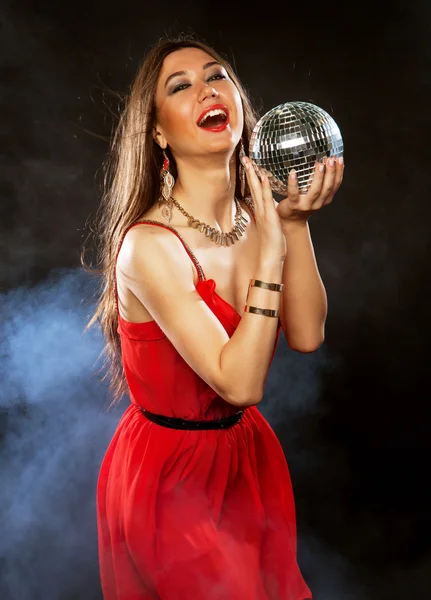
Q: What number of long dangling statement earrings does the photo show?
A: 2